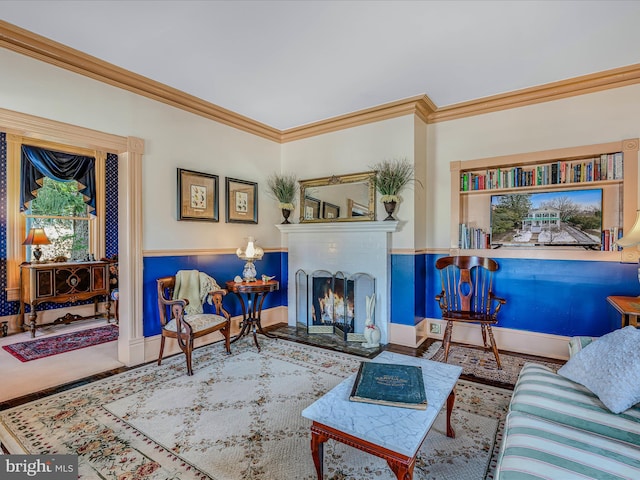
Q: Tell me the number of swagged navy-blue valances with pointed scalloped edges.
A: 1